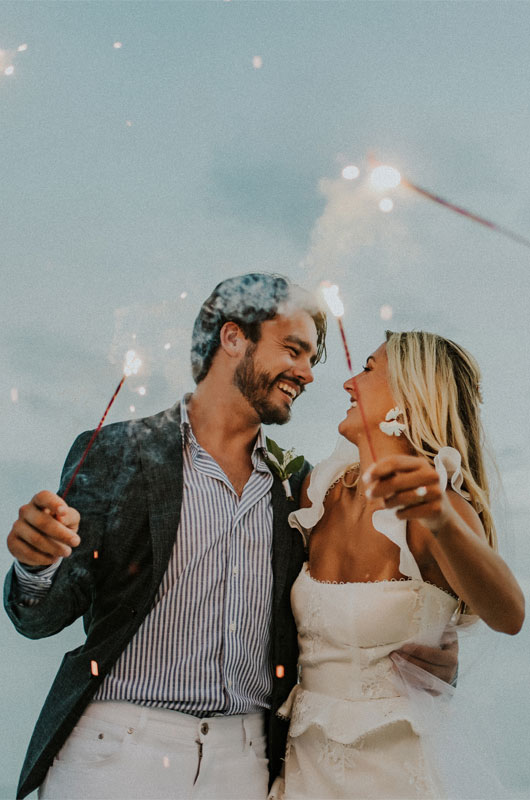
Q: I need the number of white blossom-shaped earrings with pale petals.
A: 1